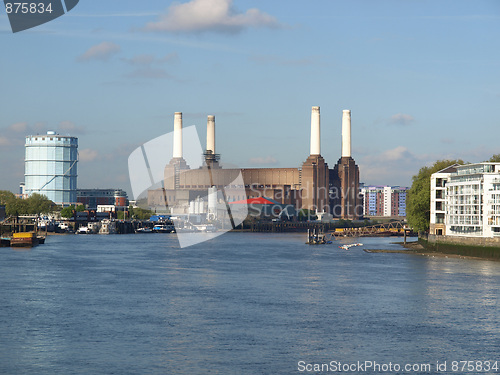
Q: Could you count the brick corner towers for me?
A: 4